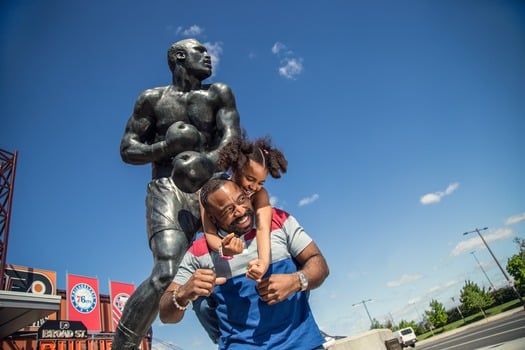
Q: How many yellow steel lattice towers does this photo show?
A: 0